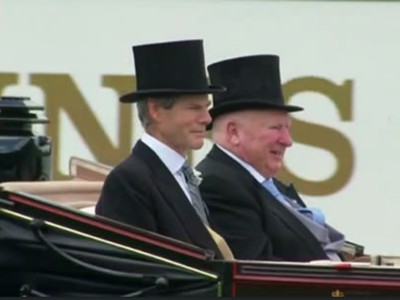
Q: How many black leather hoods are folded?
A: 1